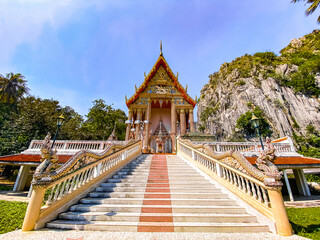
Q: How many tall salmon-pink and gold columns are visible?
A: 6